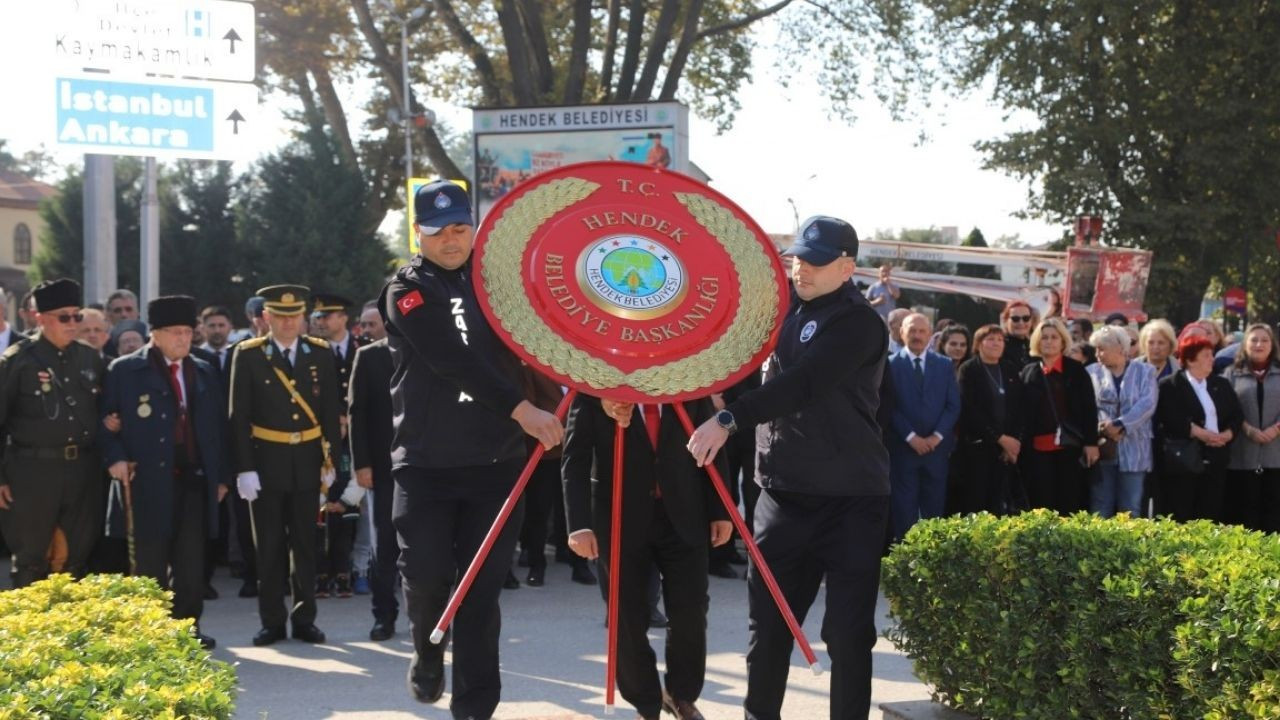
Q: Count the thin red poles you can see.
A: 3